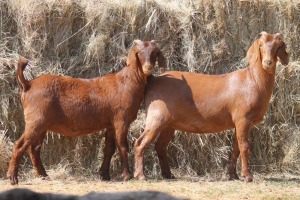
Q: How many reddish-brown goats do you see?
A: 2